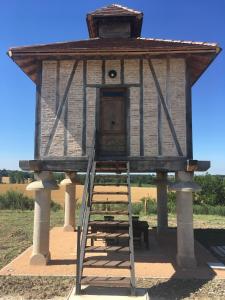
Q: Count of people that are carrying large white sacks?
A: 0